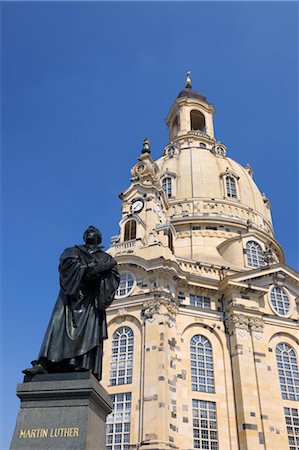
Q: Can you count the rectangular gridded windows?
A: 4